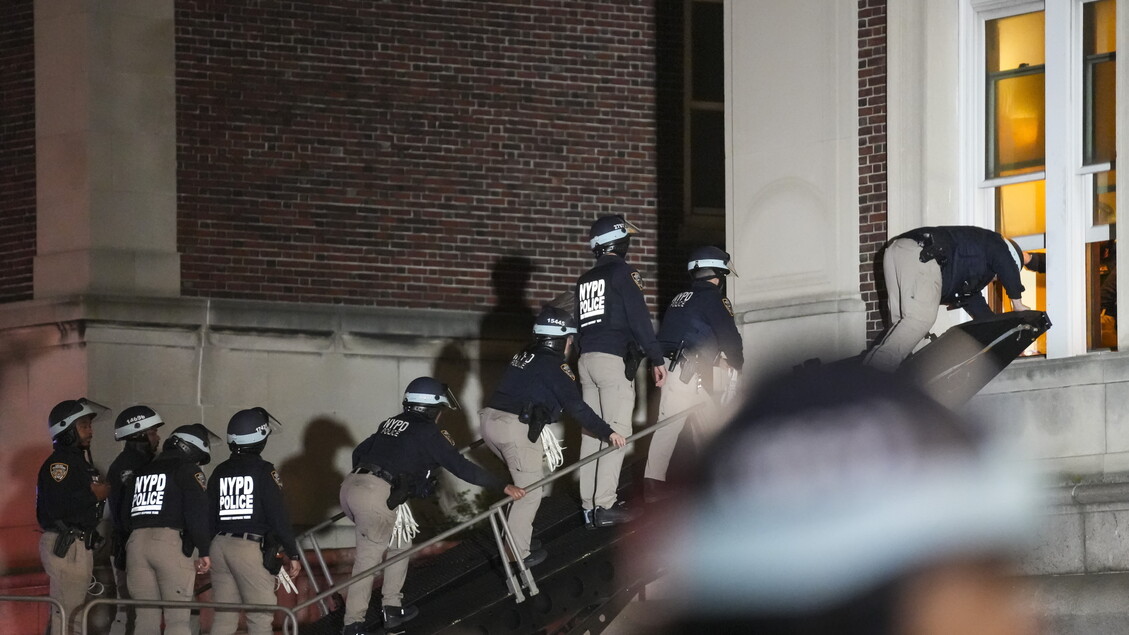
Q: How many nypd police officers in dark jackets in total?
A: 9